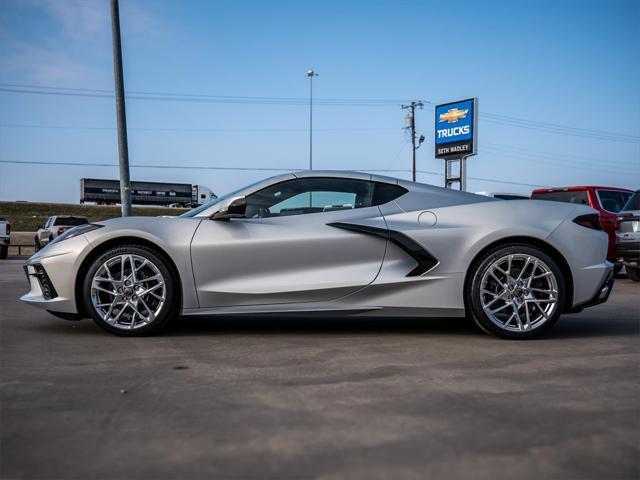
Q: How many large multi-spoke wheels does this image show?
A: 2